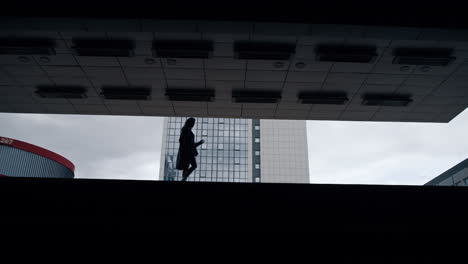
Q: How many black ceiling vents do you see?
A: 12